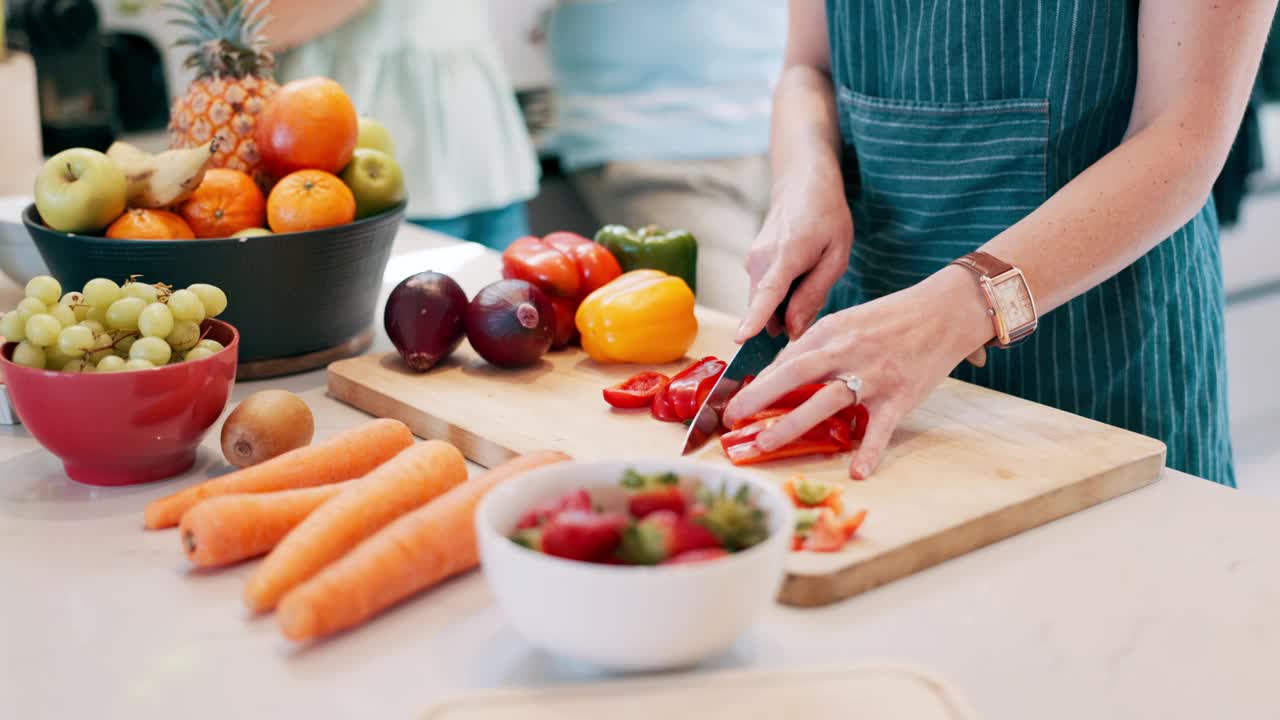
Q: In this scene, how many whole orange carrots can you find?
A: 4